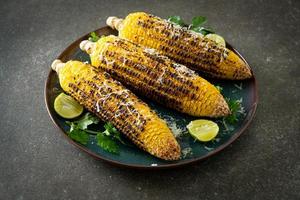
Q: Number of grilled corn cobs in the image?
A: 3